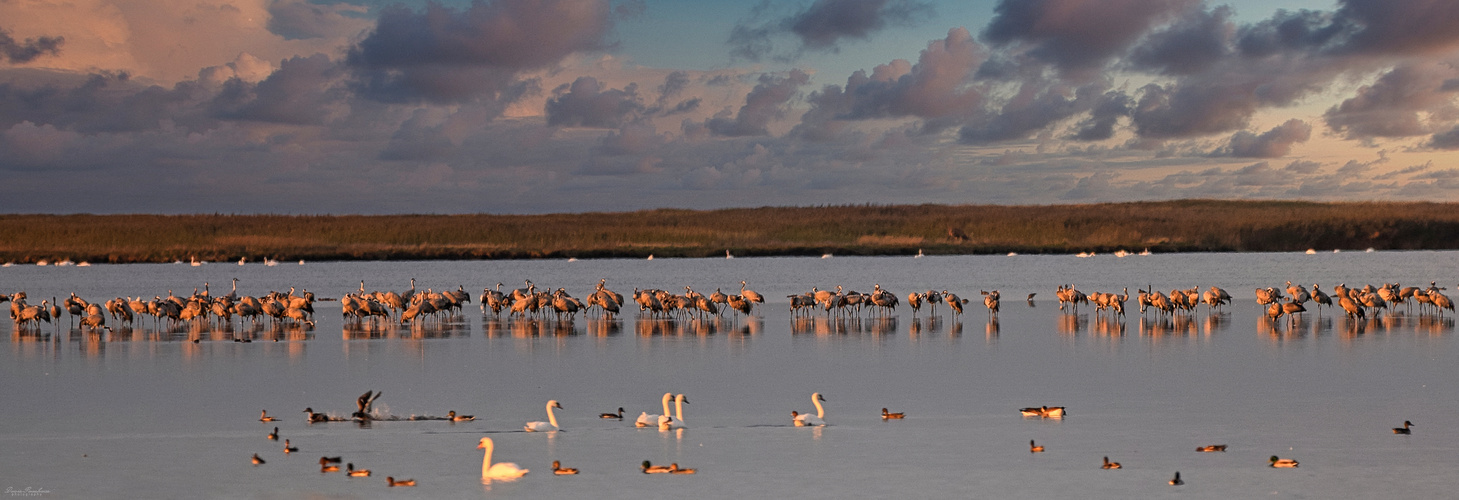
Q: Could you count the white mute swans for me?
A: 5